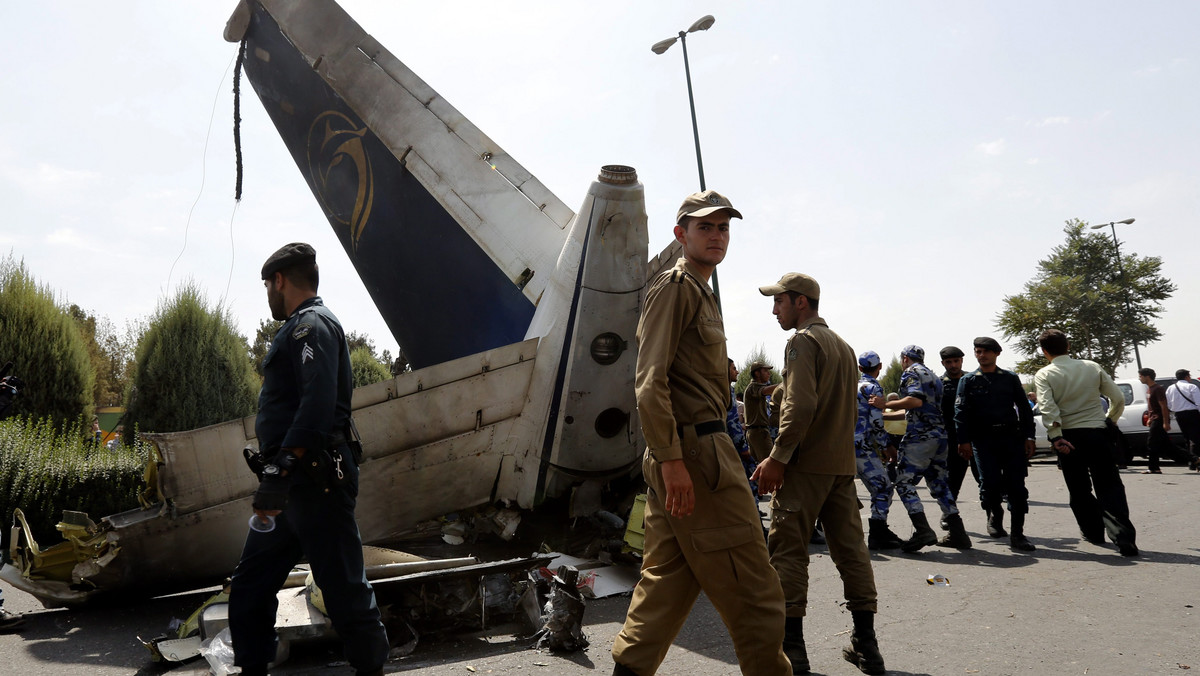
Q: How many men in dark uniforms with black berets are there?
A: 3